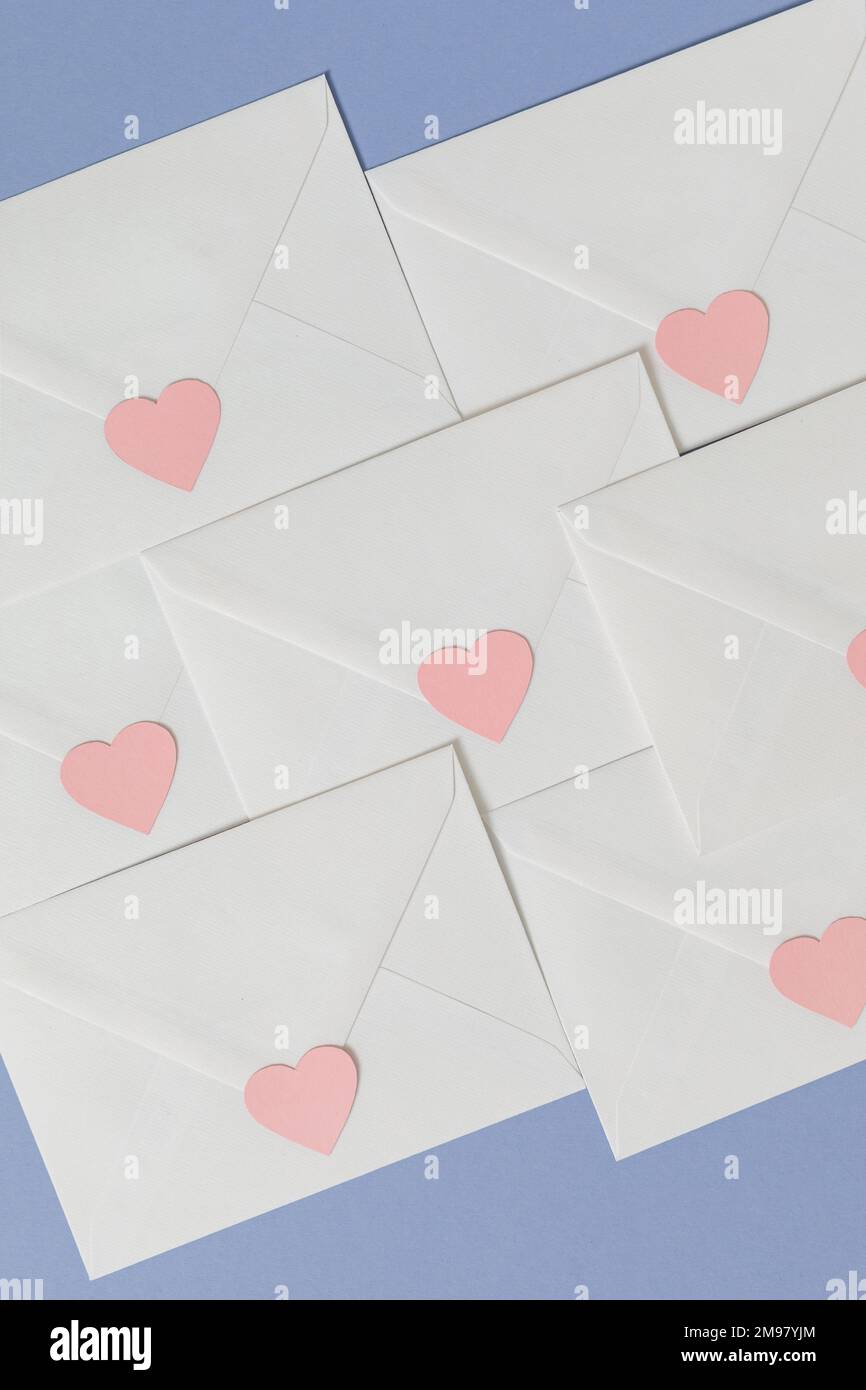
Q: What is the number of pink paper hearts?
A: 7